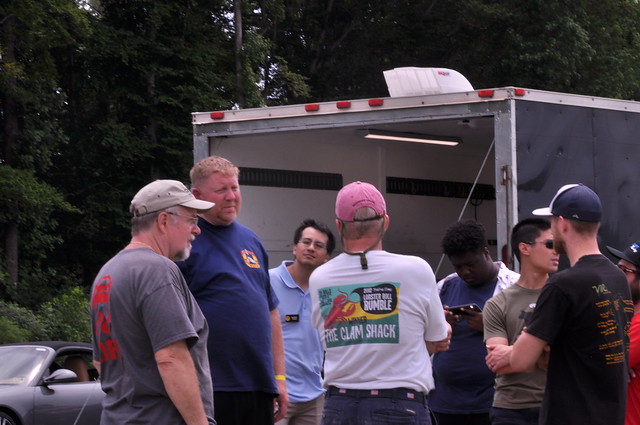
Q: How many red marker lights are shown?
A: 6